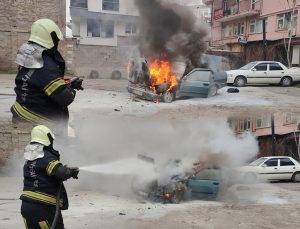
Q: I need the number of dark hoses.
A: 1